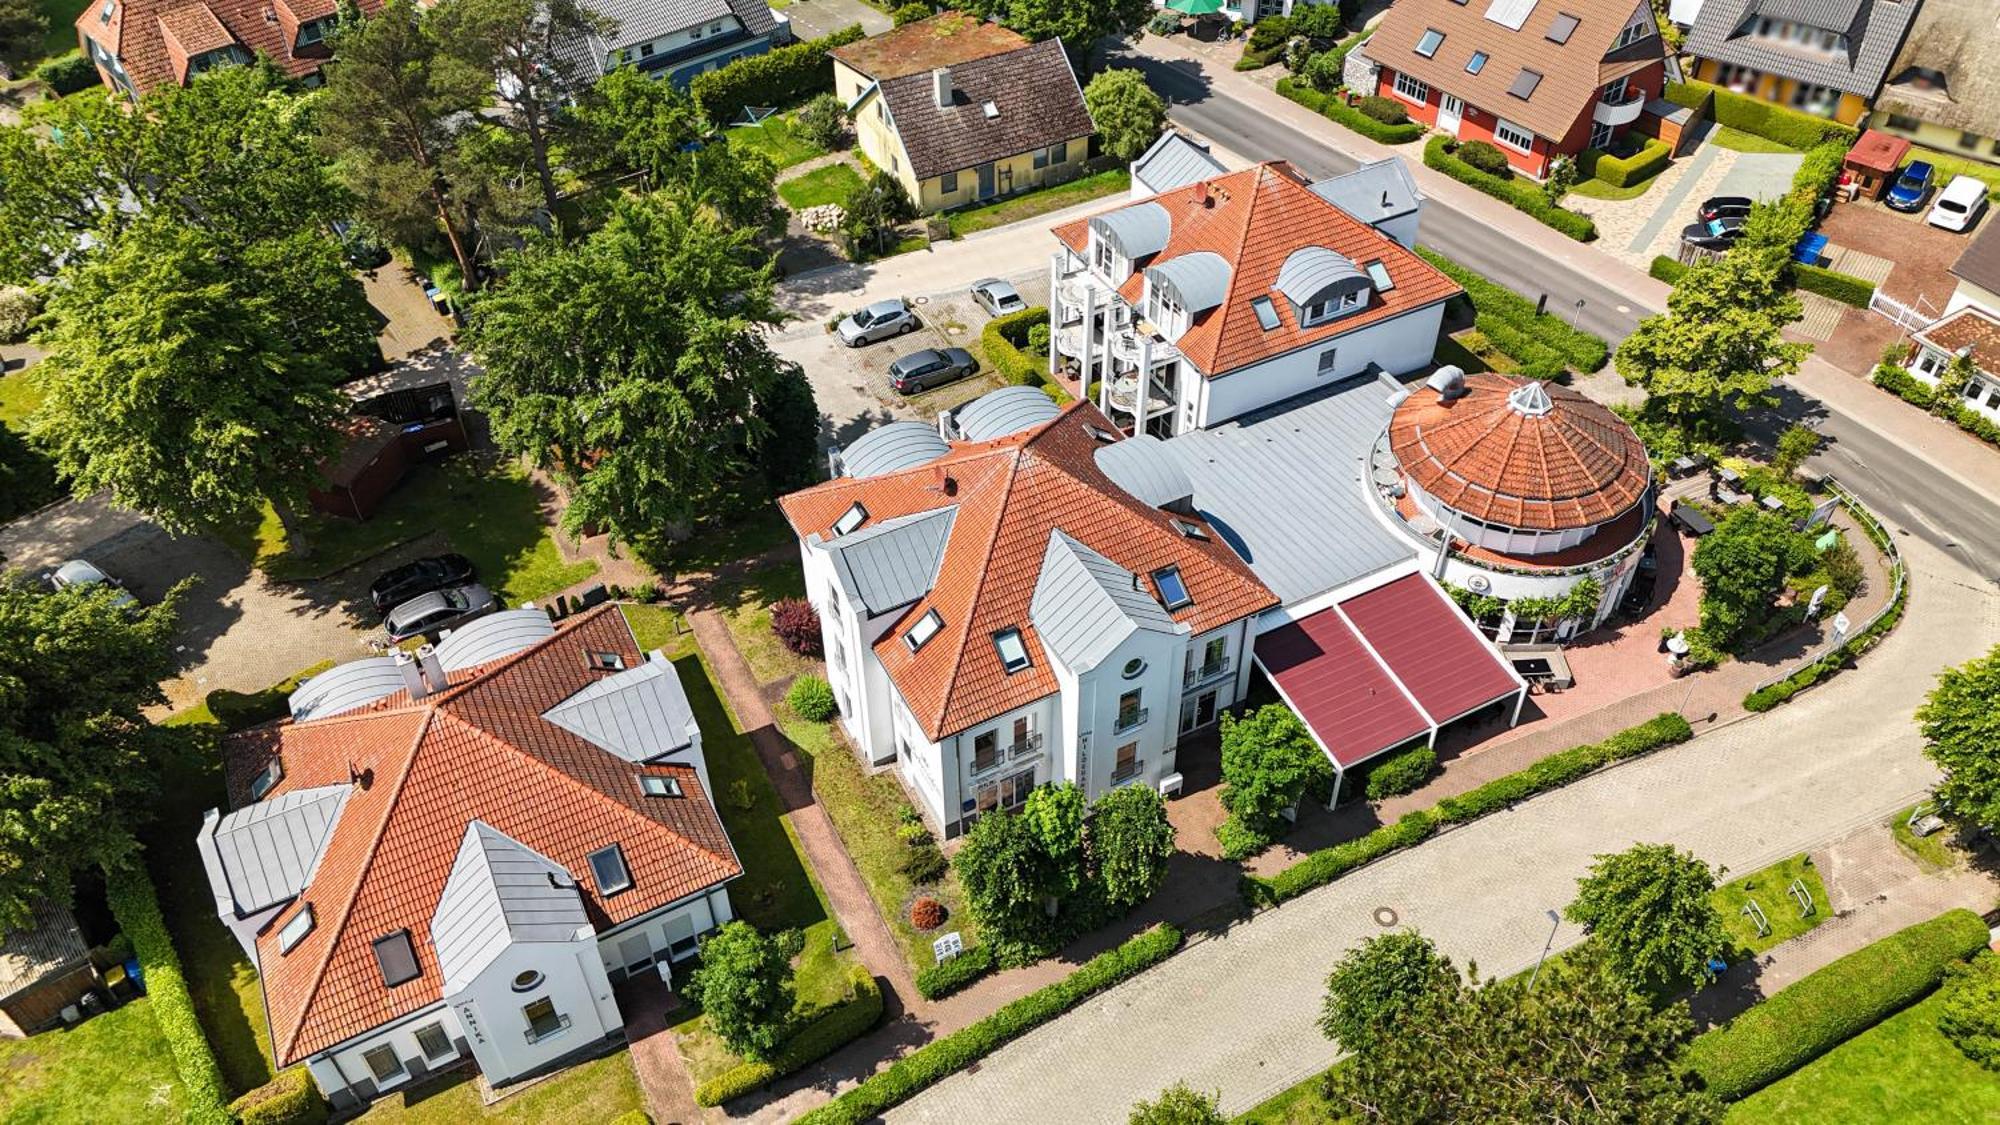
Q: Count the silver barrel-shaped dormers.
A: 8